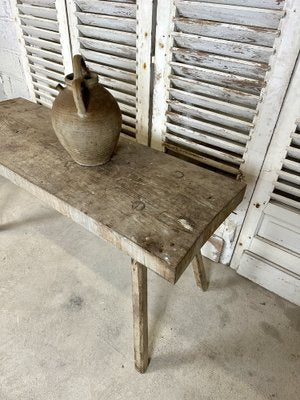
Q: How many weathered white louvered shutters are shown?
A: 4